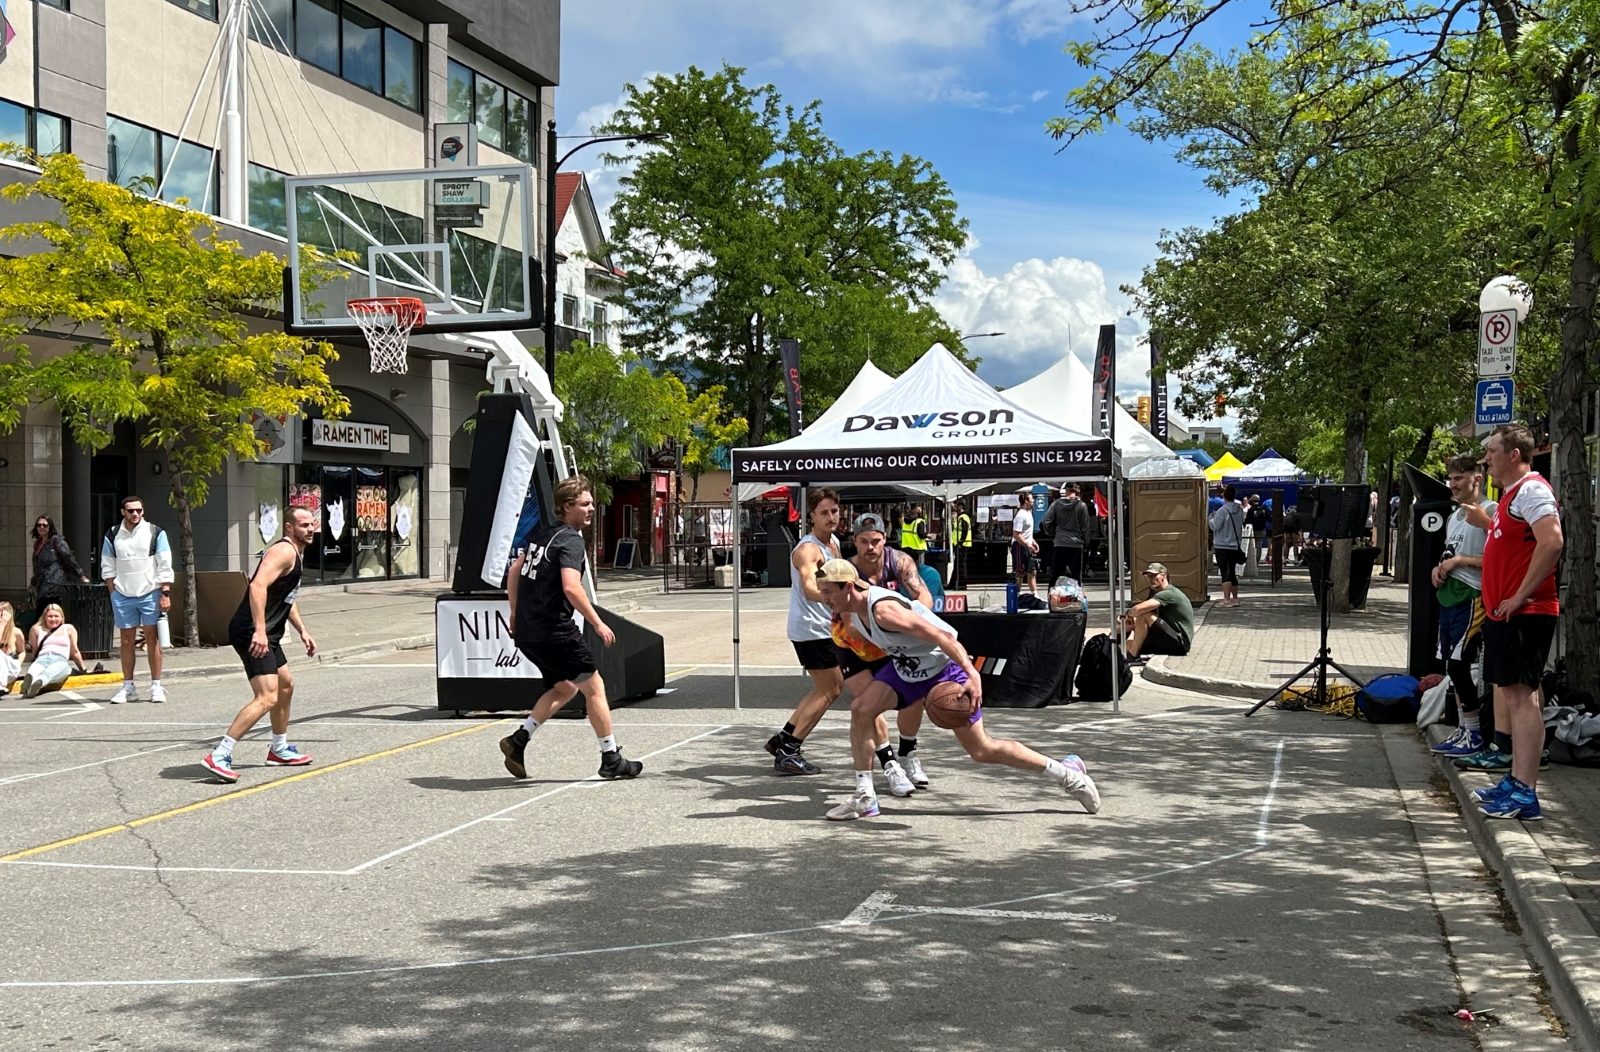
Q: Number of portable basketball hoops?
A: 1